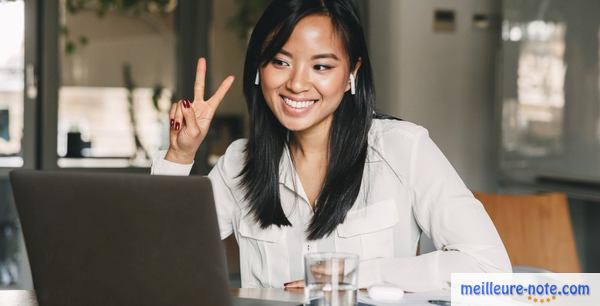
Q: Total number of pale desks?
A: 1